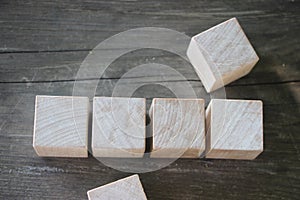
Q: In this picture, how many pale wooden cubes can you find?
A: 6